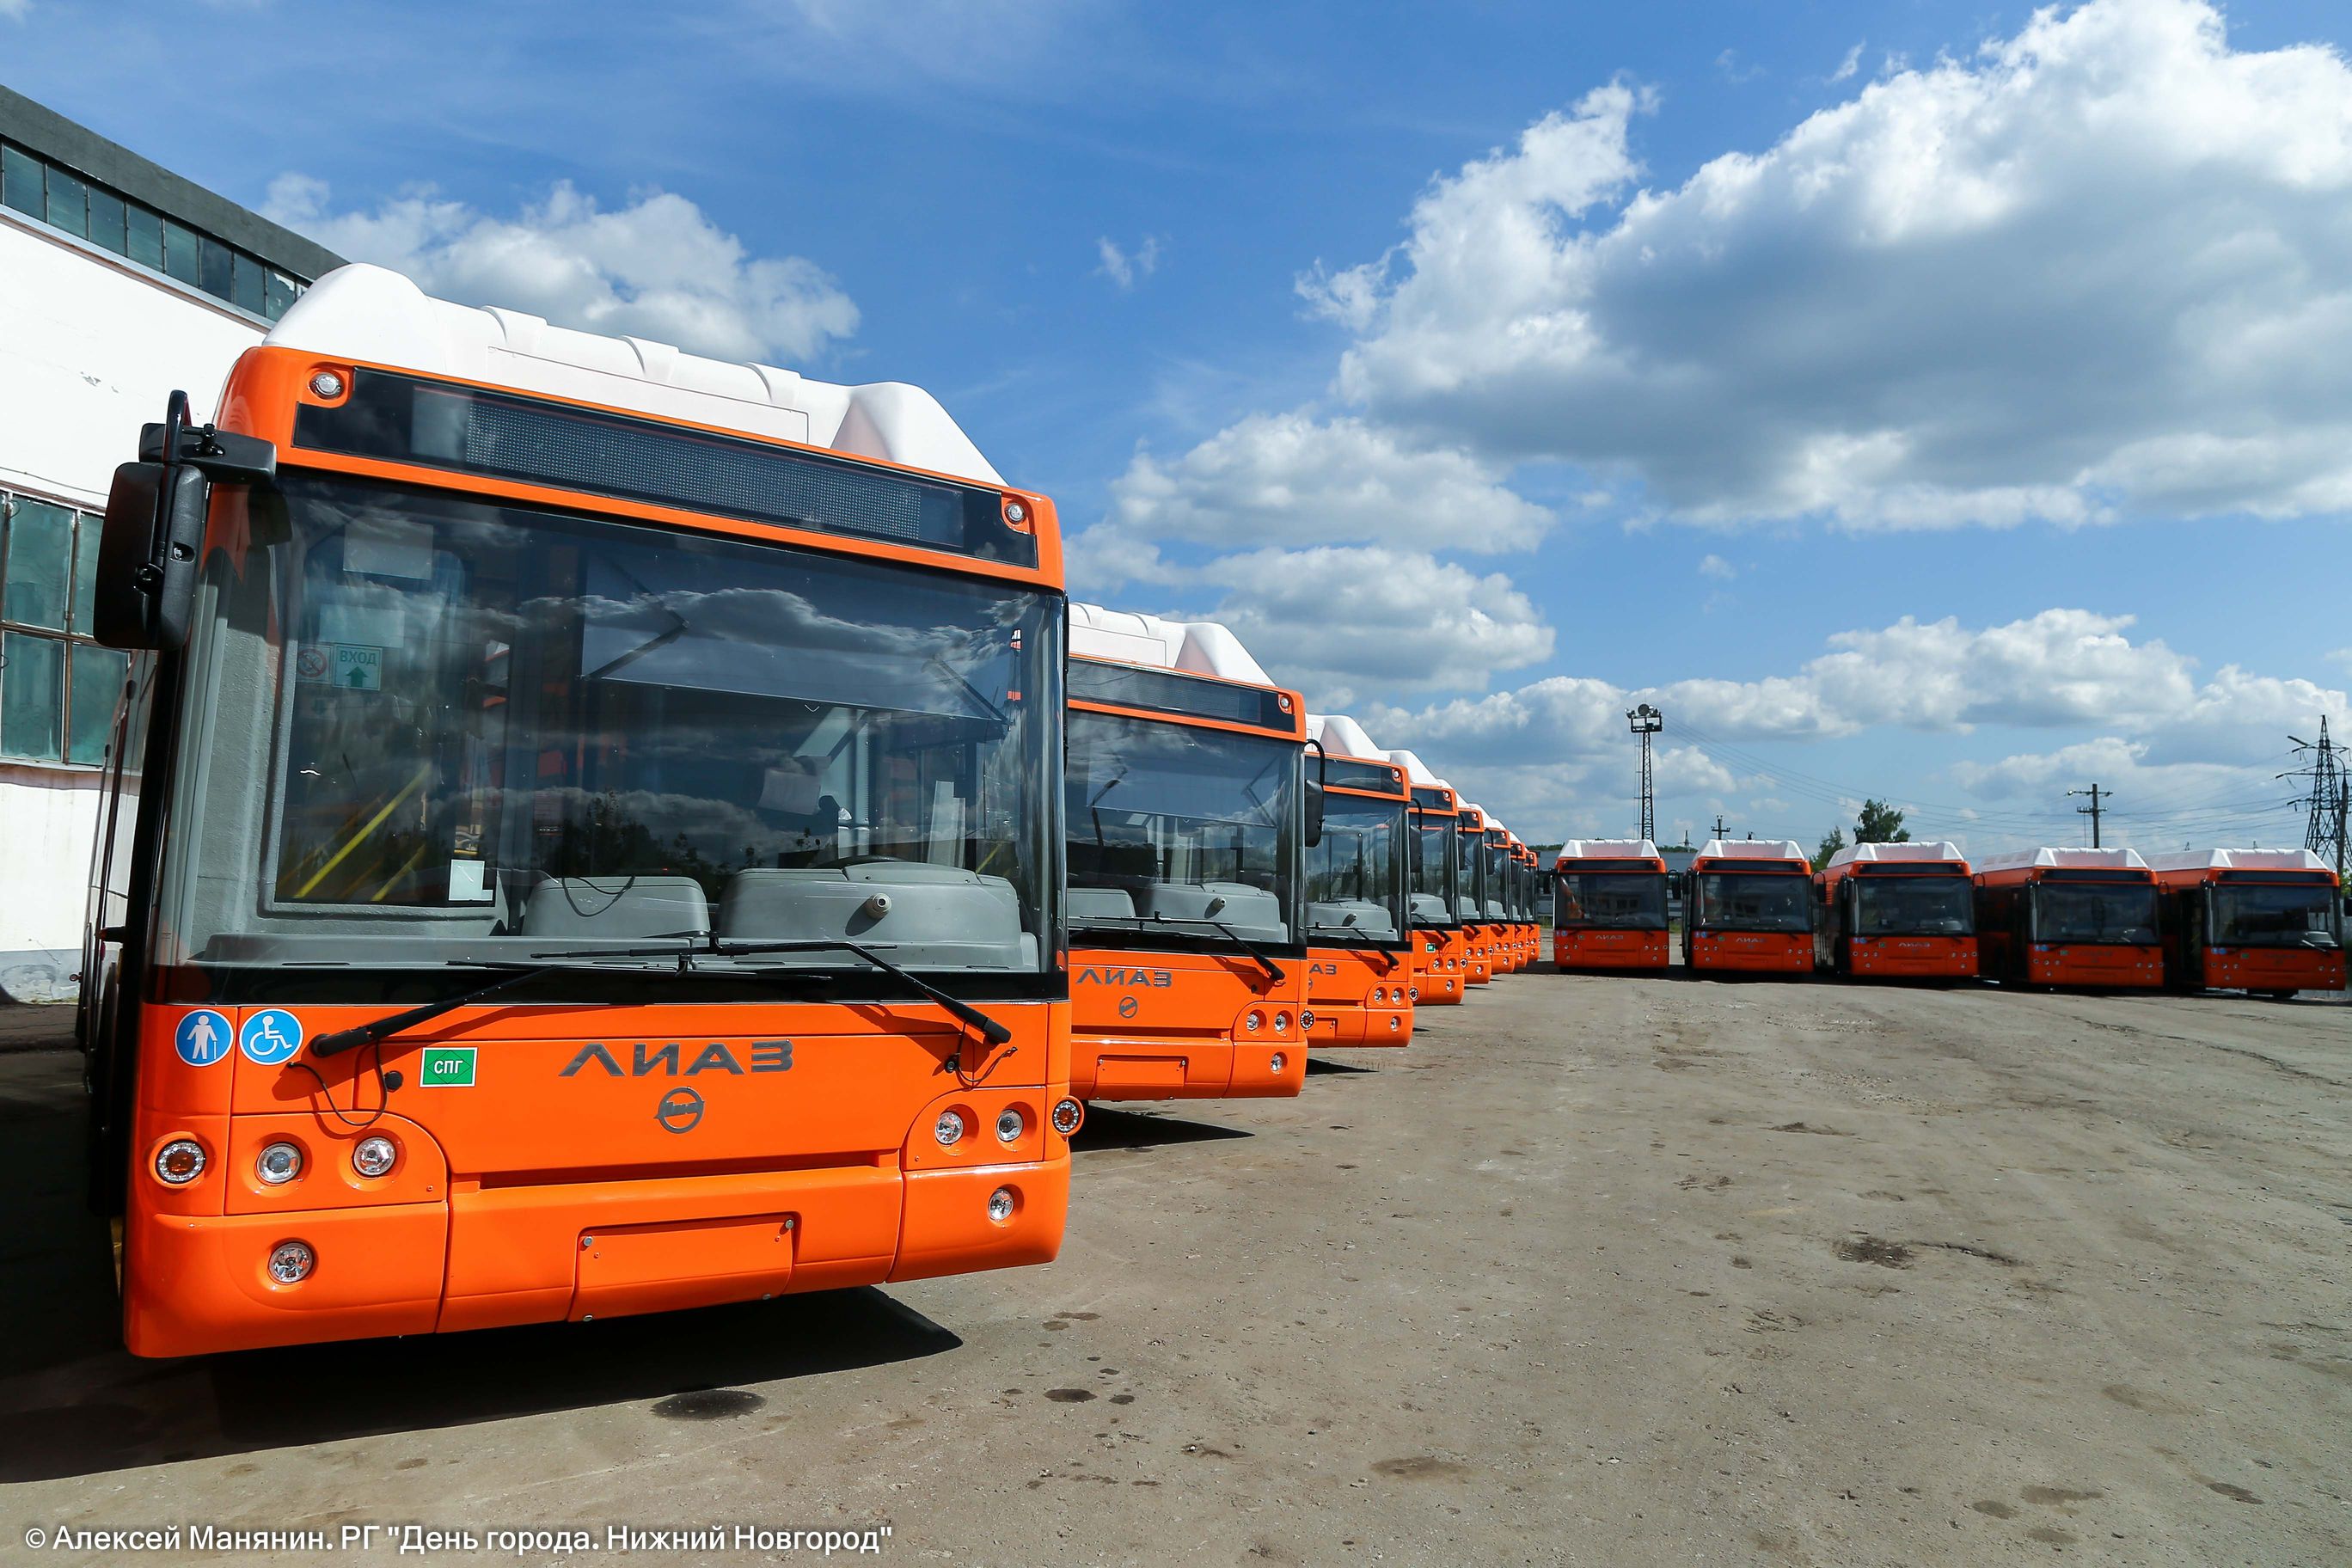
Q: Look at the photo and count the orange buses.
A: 13